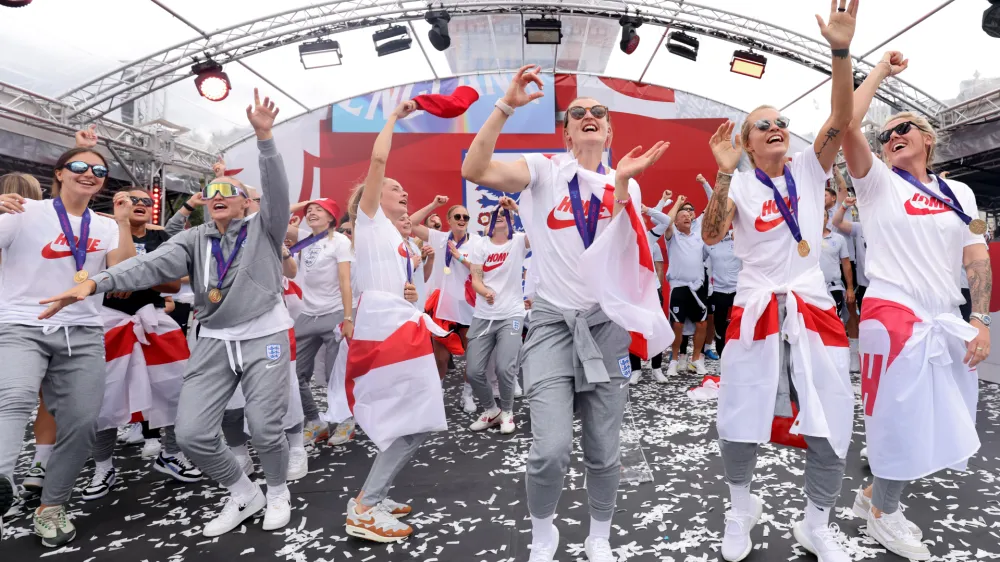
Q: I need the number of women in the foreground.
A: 6